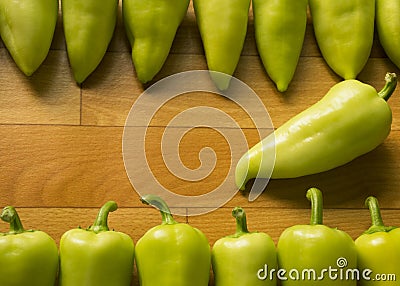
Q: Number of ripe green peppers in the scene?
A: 14